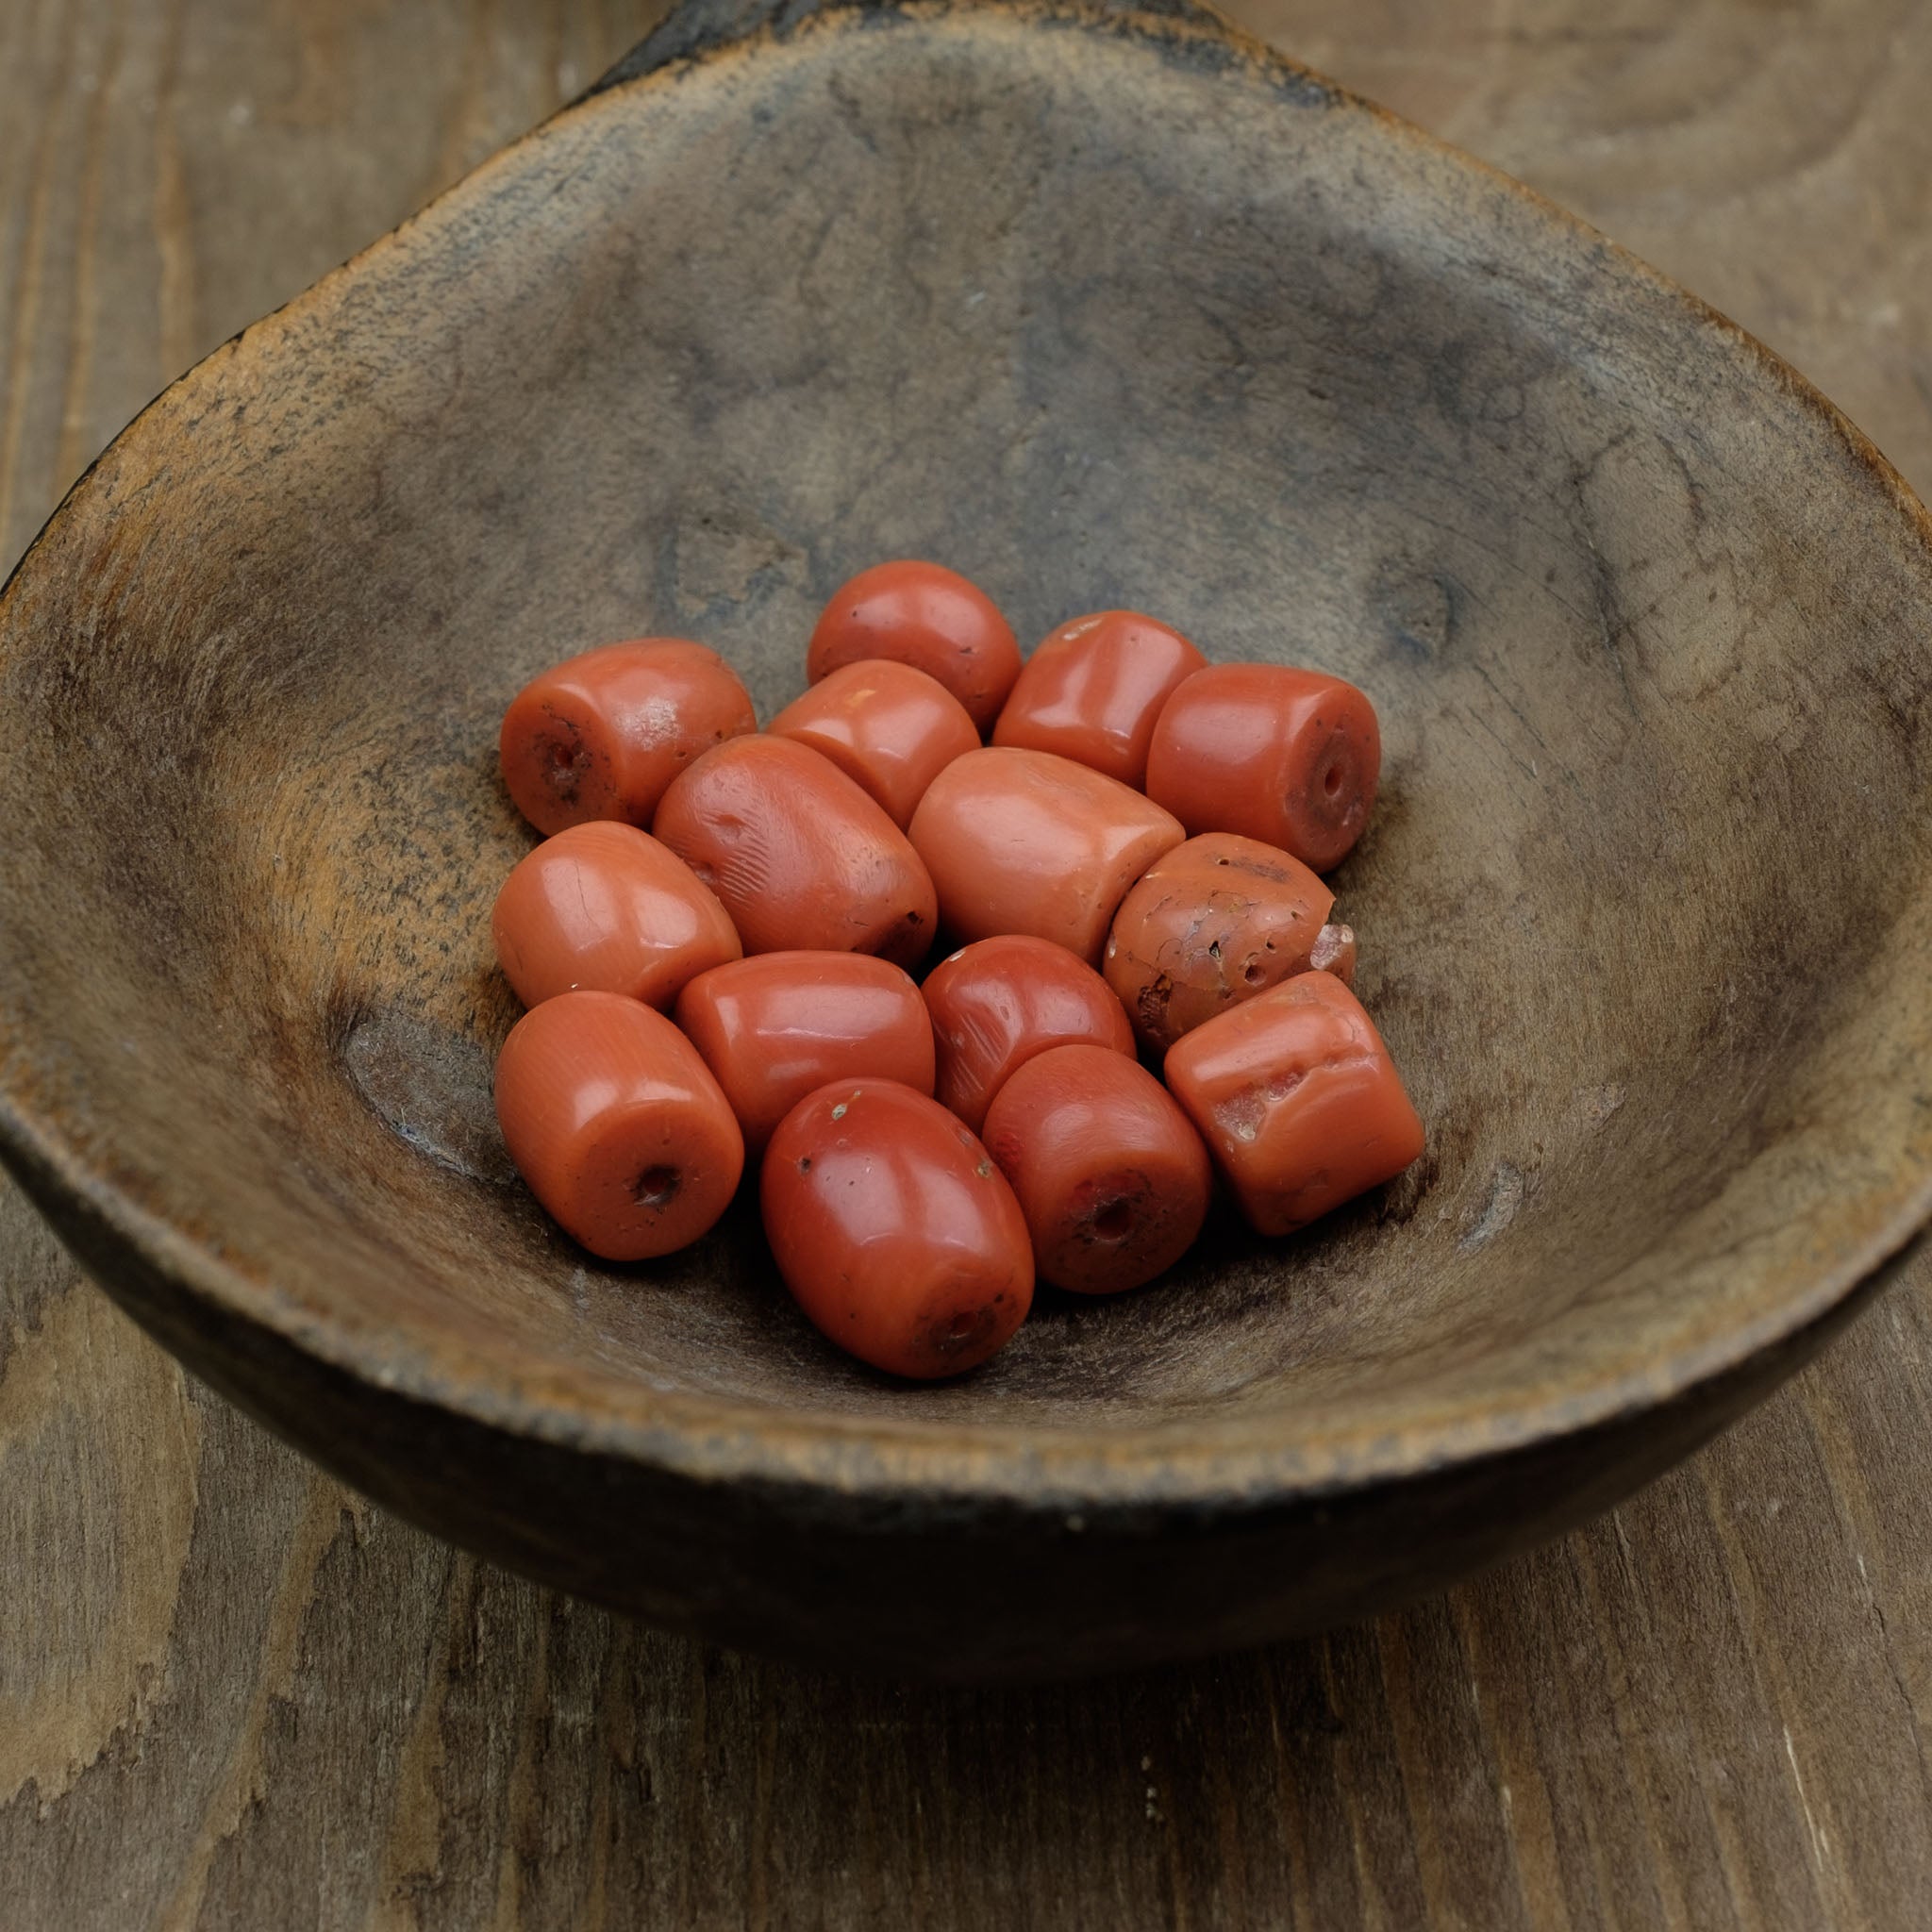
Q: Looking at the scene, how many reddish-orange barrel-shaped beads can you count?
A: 15